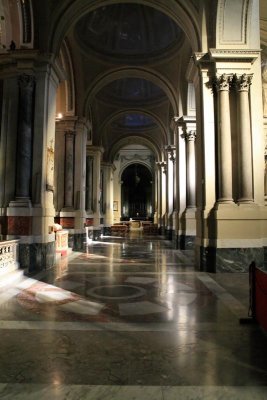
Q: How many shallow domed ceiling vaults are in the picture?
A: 3